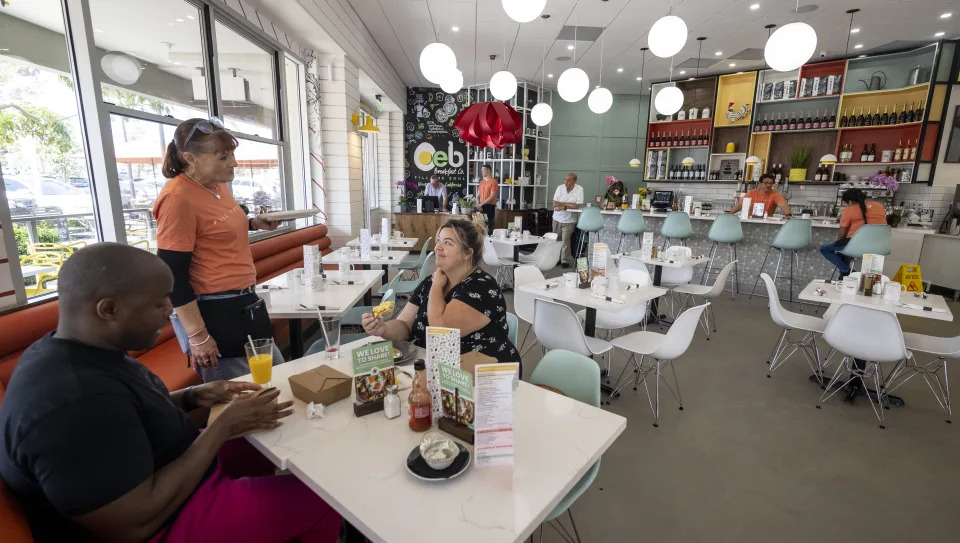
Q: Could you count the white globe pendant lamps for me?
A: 10